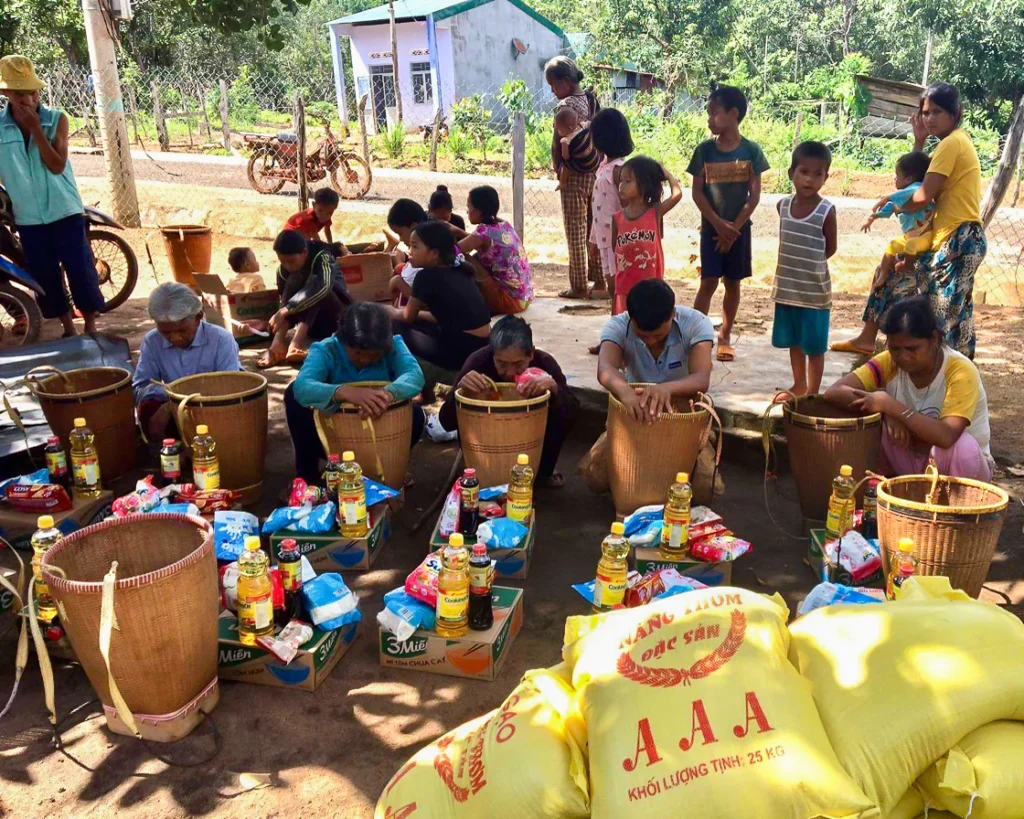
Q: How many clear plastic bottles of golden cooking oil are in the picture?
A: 11